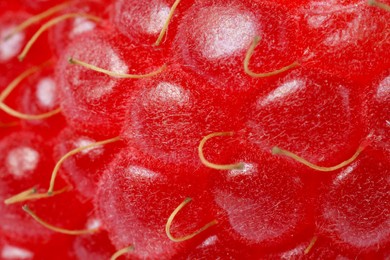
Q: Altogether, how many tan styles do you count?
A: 15